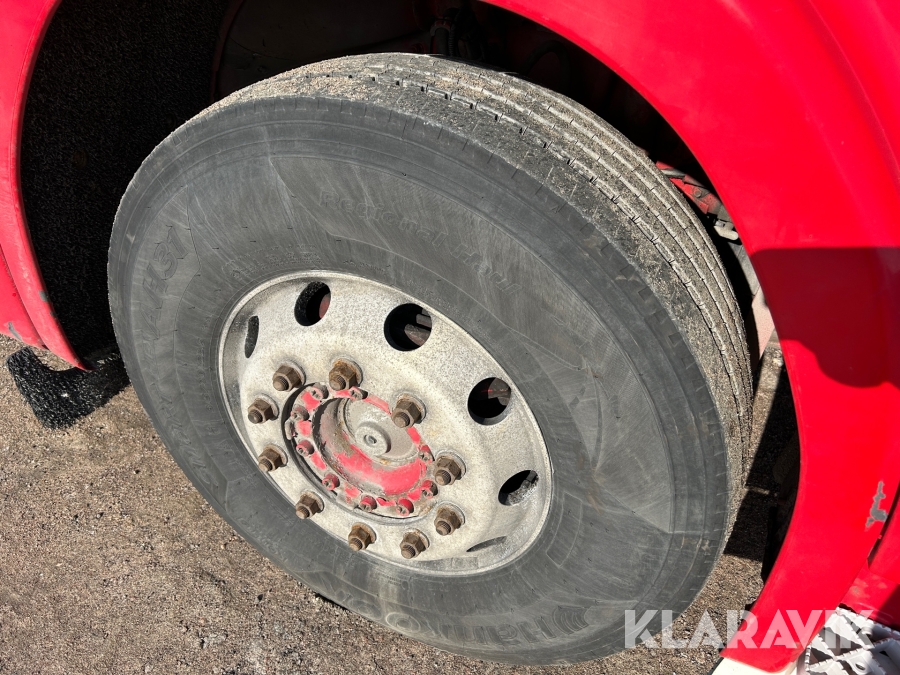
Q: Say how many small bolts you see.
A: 9